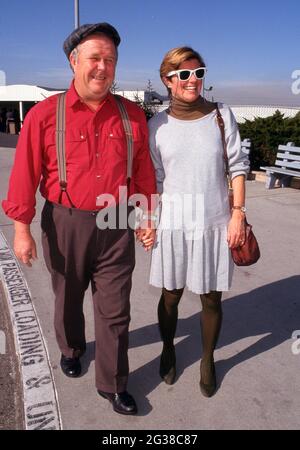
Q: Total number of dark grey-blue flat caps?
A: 1